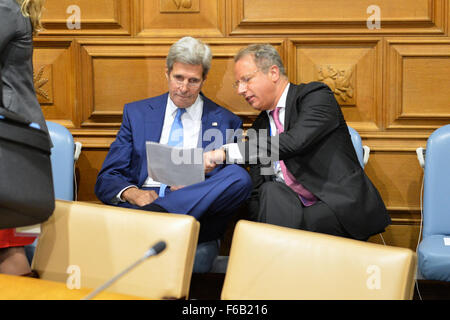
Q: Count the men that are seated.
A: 2